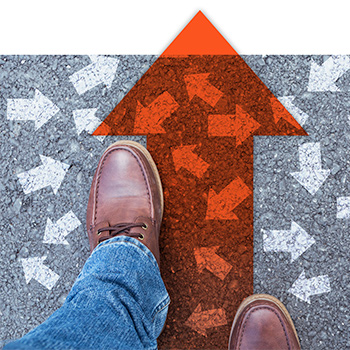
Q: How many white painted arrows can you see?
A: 12